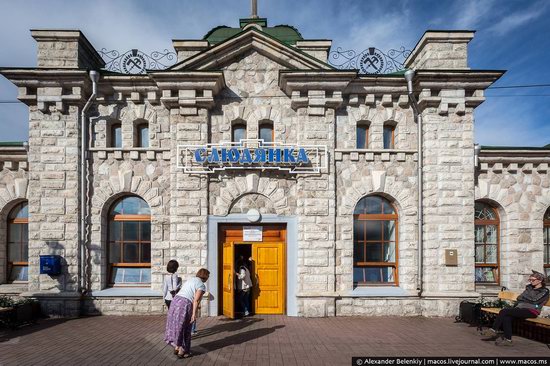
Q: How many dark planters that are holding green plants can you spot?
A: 2